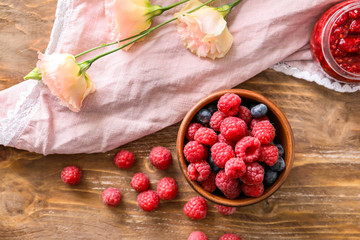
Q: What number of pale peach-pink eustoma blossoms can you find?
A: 3